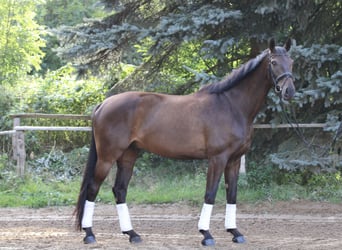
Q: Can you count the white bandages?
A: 4